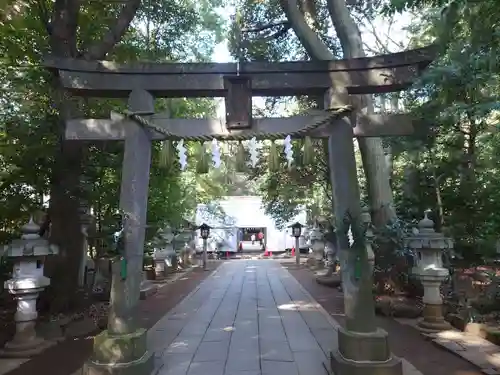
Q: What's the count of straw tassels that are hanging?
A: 5